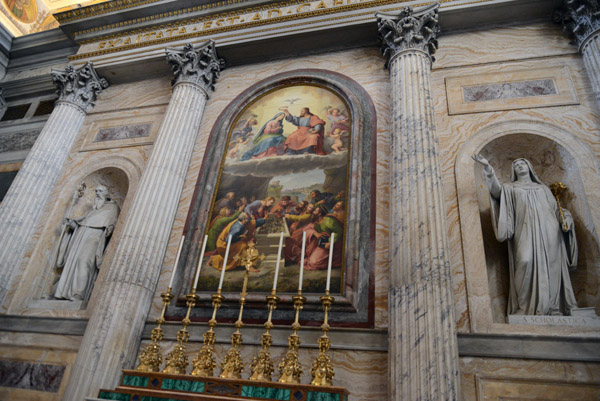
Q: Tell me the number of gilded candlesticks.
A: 6